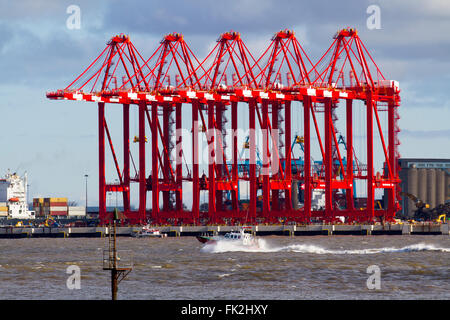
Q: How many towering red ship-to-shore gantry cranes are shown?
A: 5